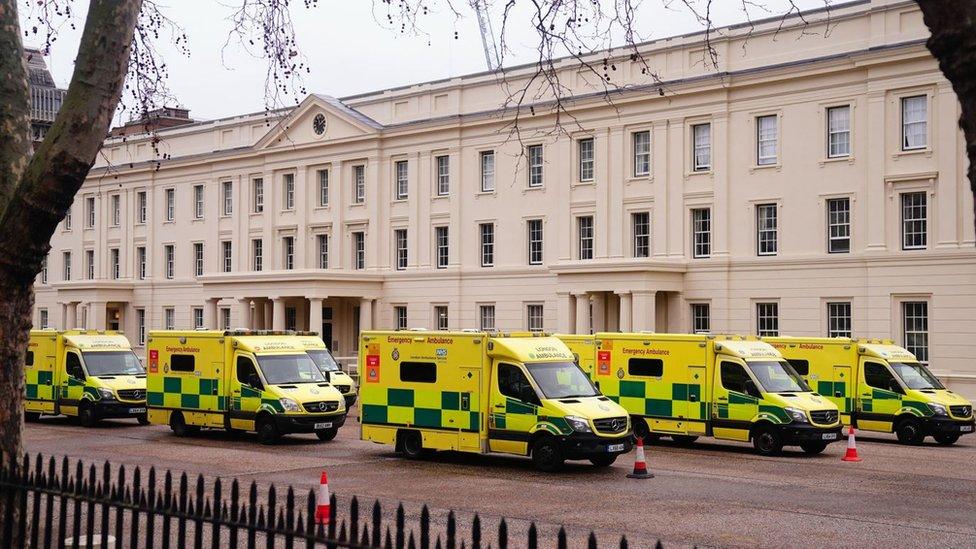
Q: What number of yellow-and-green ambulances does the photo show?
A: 7